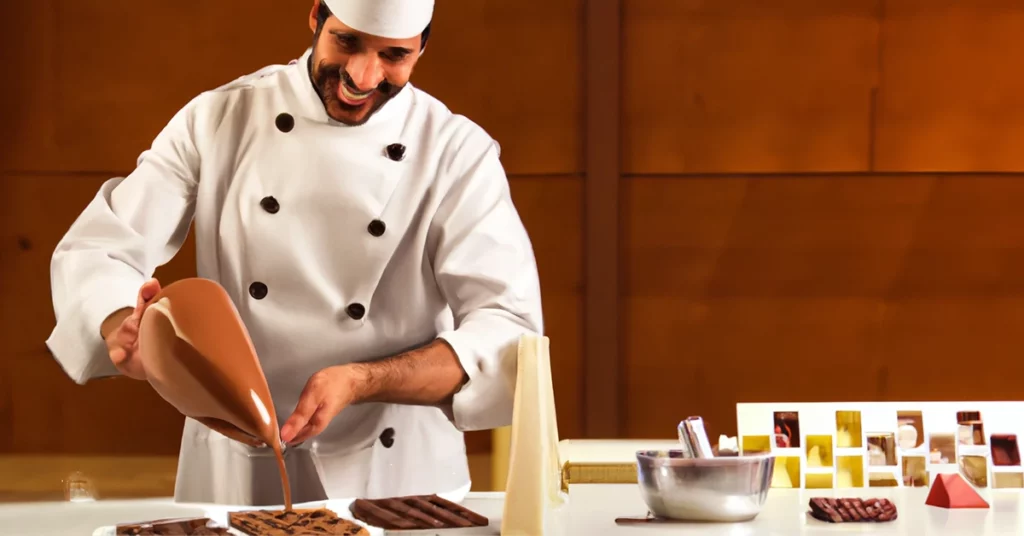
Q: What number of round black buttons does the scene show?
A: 6